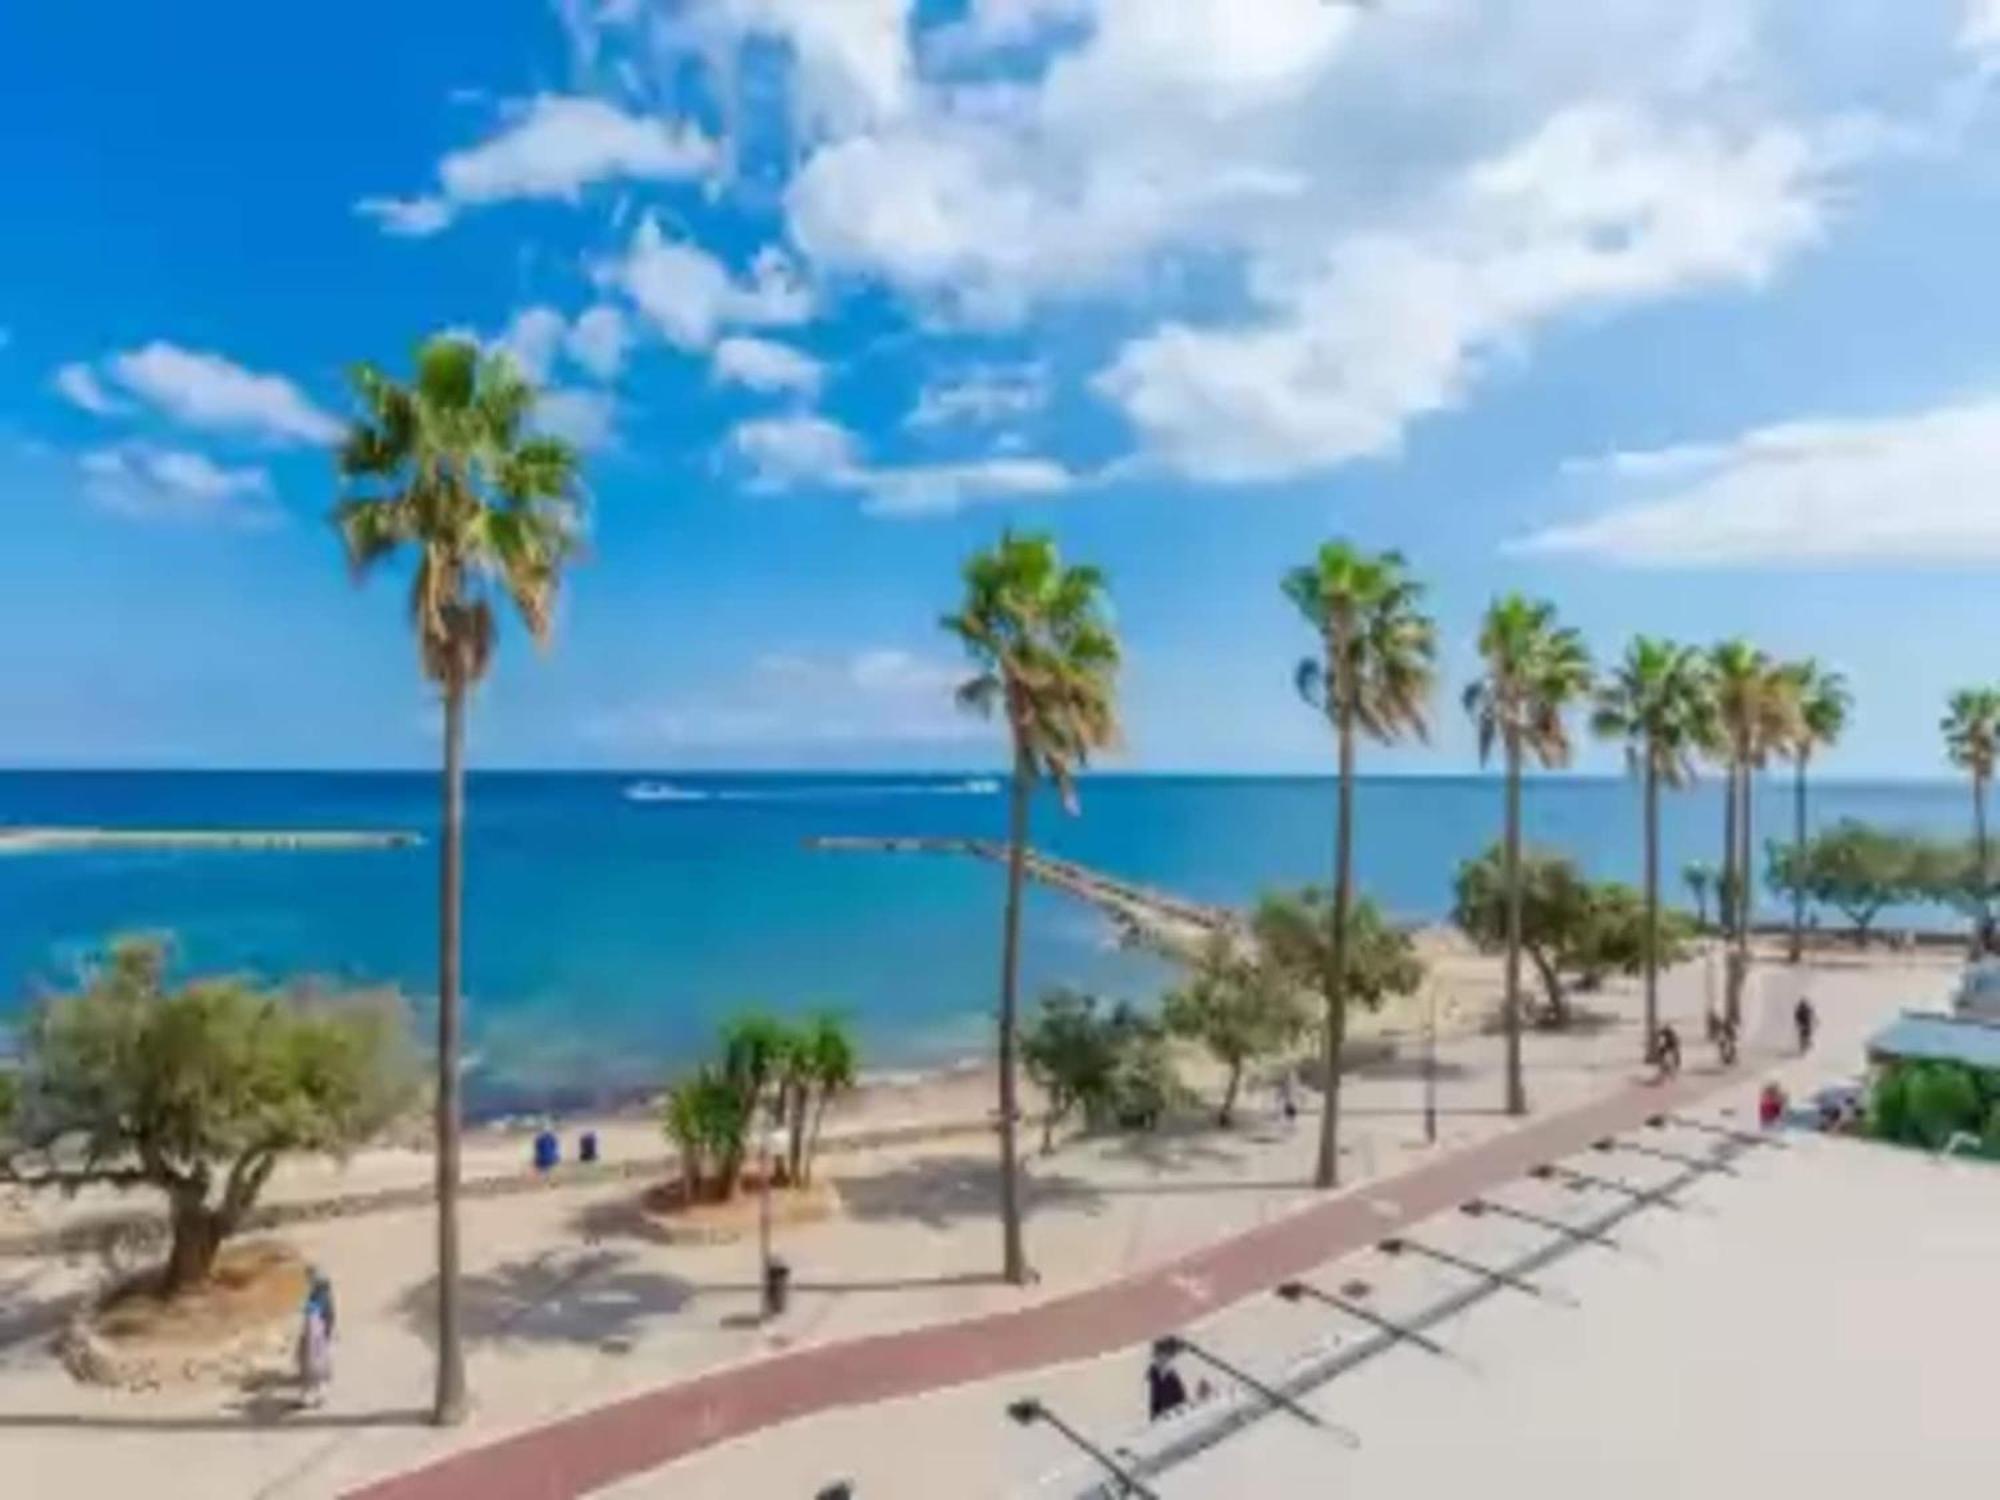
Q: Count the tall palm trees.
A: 9